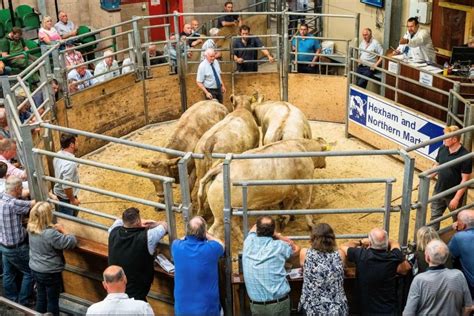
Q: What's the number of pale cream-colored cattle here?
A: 4